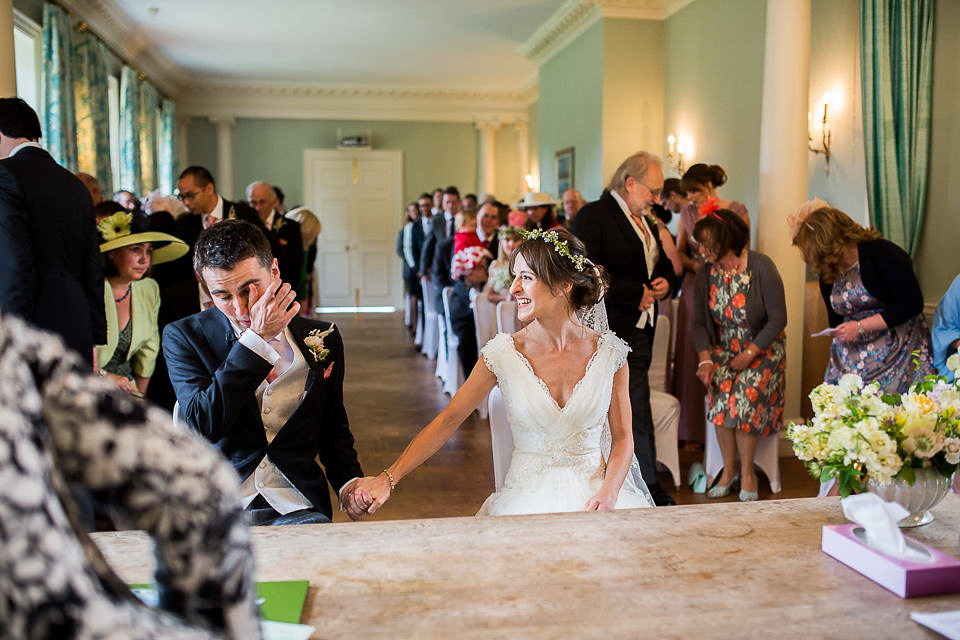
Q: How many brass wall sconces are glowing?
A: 3